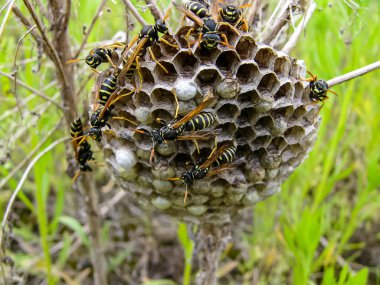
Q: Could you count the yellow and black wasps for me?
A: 9